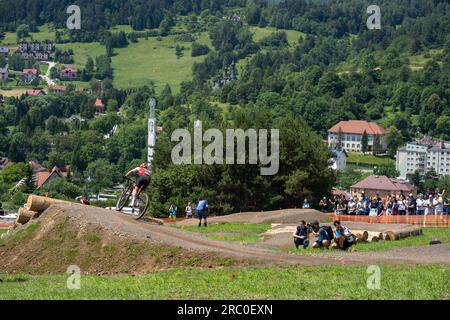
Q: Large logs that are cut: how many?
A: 2